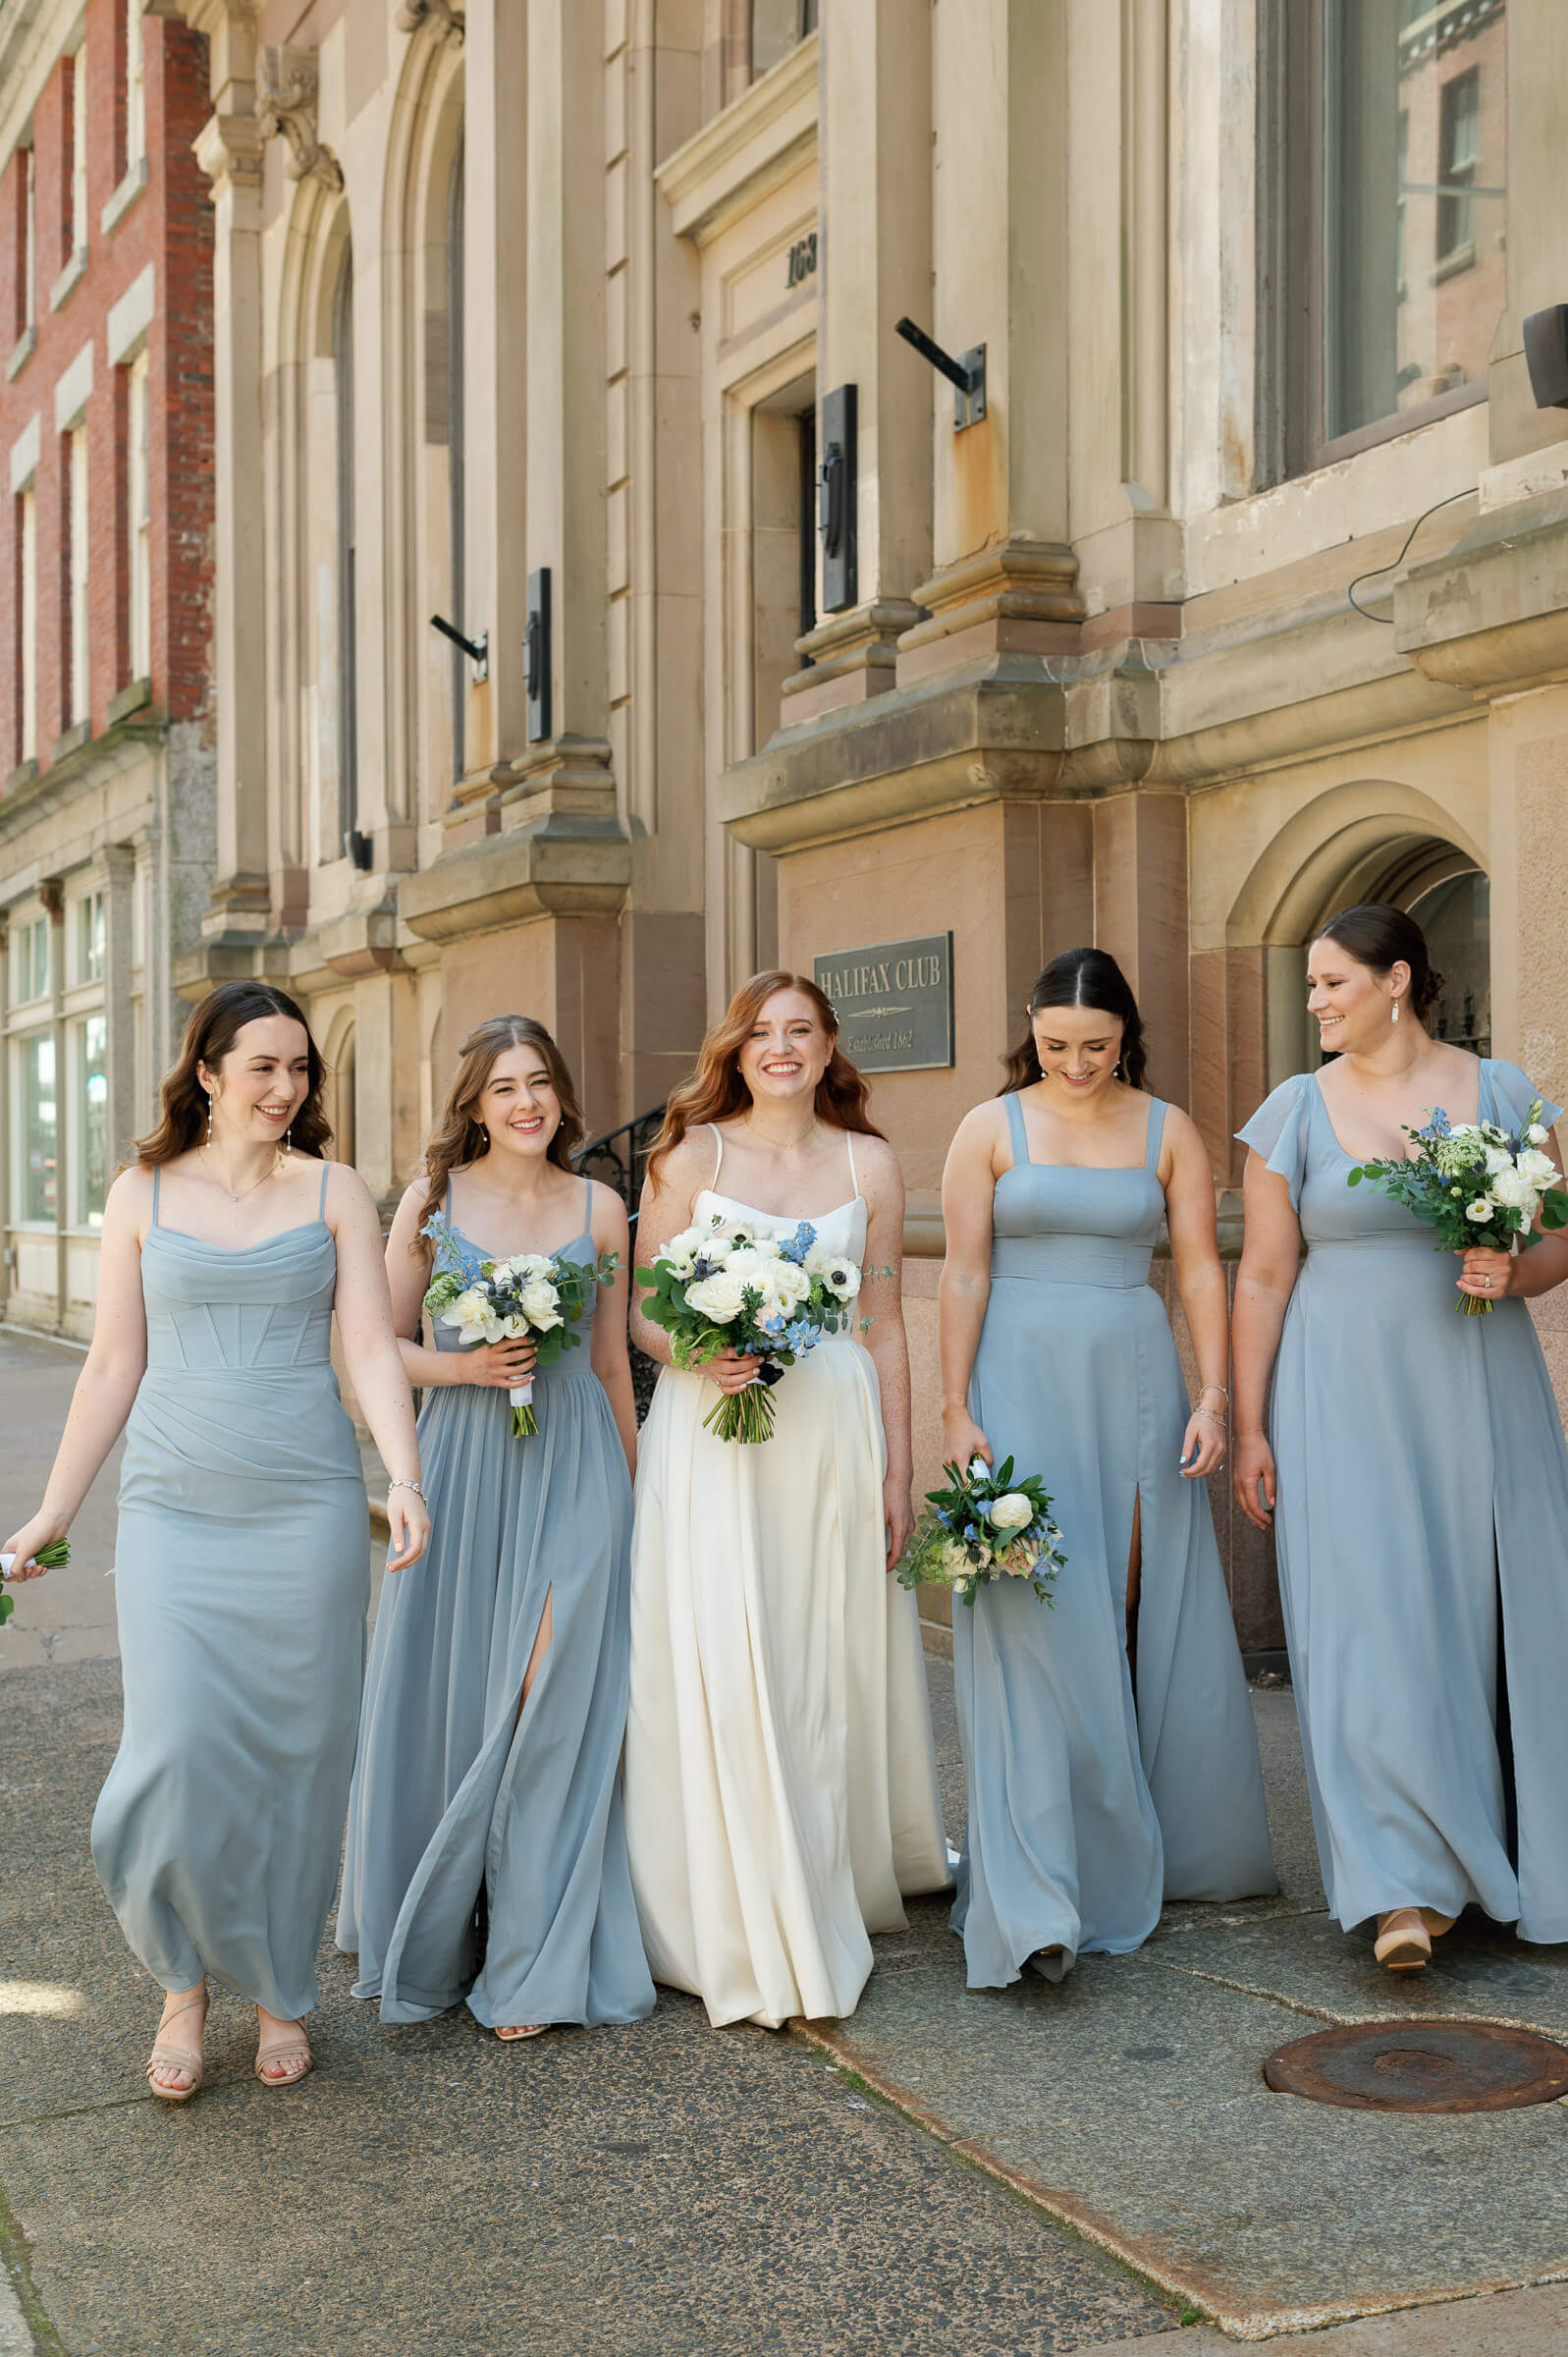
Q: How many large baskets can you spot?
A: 0